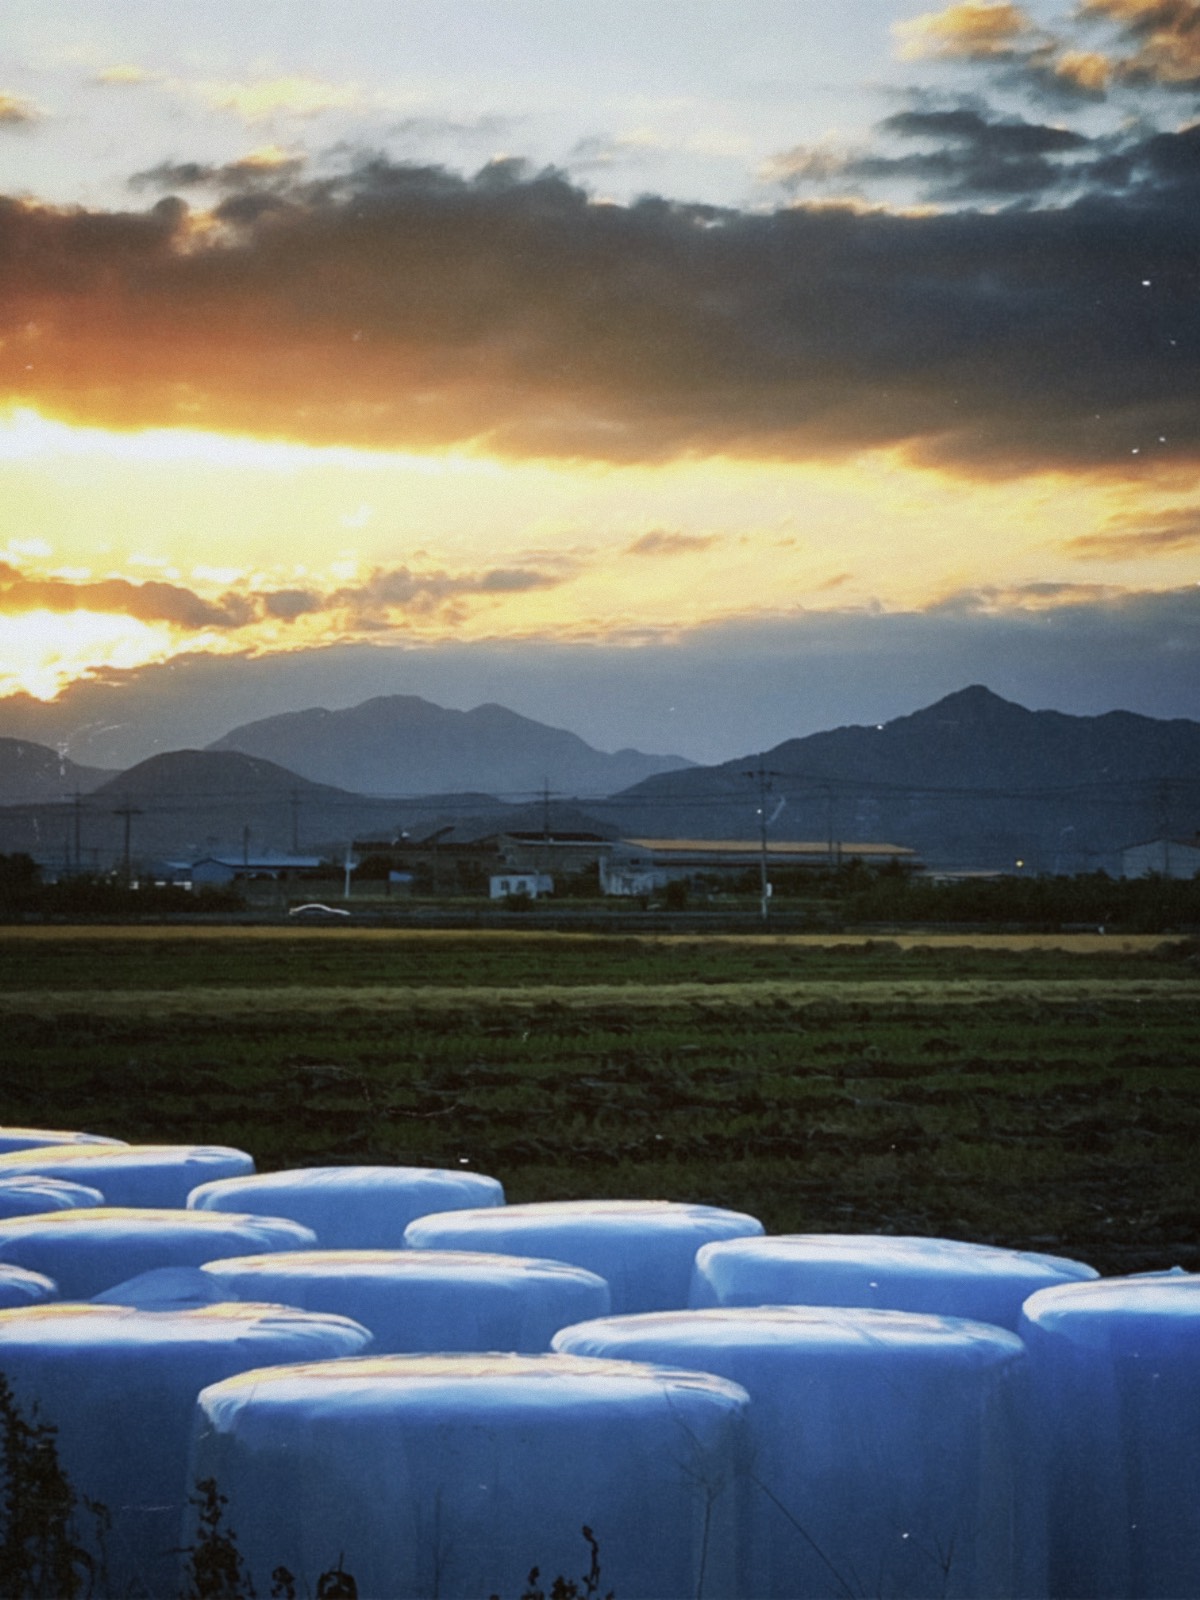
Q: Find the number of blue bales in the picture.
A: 13